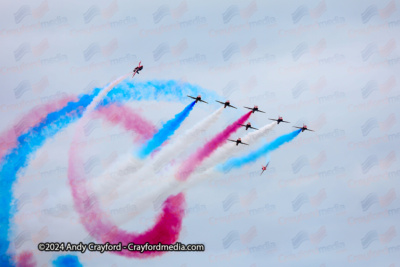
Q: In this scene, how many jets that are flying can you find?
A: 9